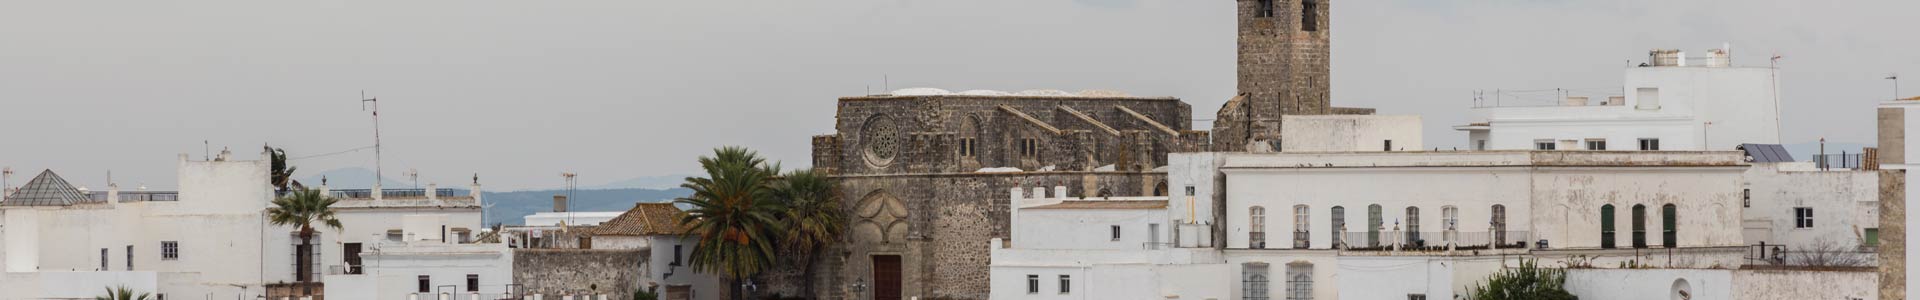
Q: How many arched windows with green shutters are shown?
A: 3